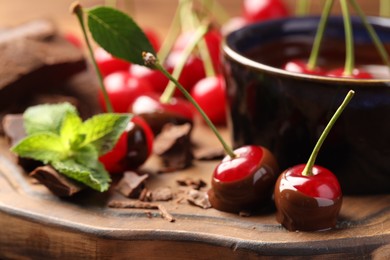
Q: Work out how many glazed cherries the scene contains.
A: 2